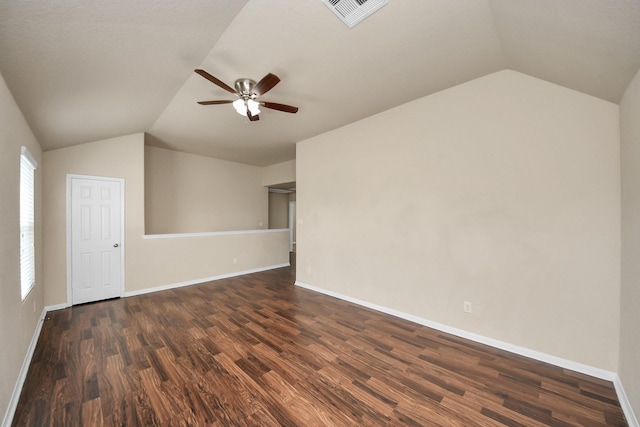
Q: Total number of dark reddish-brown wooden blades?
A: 5